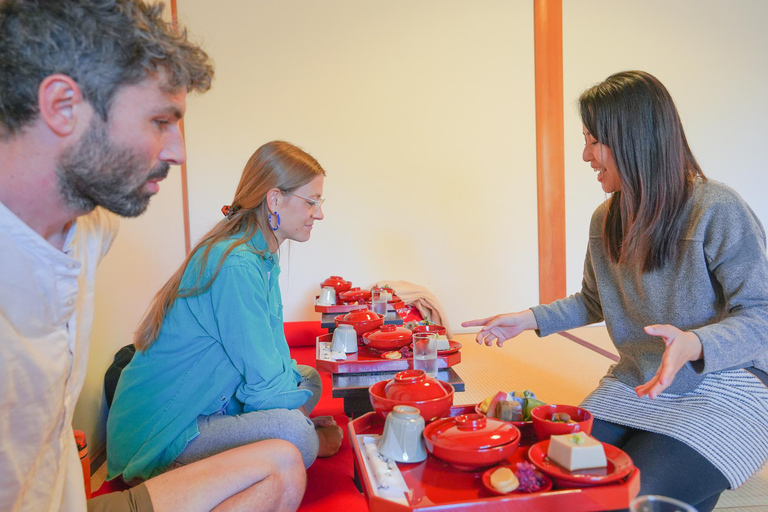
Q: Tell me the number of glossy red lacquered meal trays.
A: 3